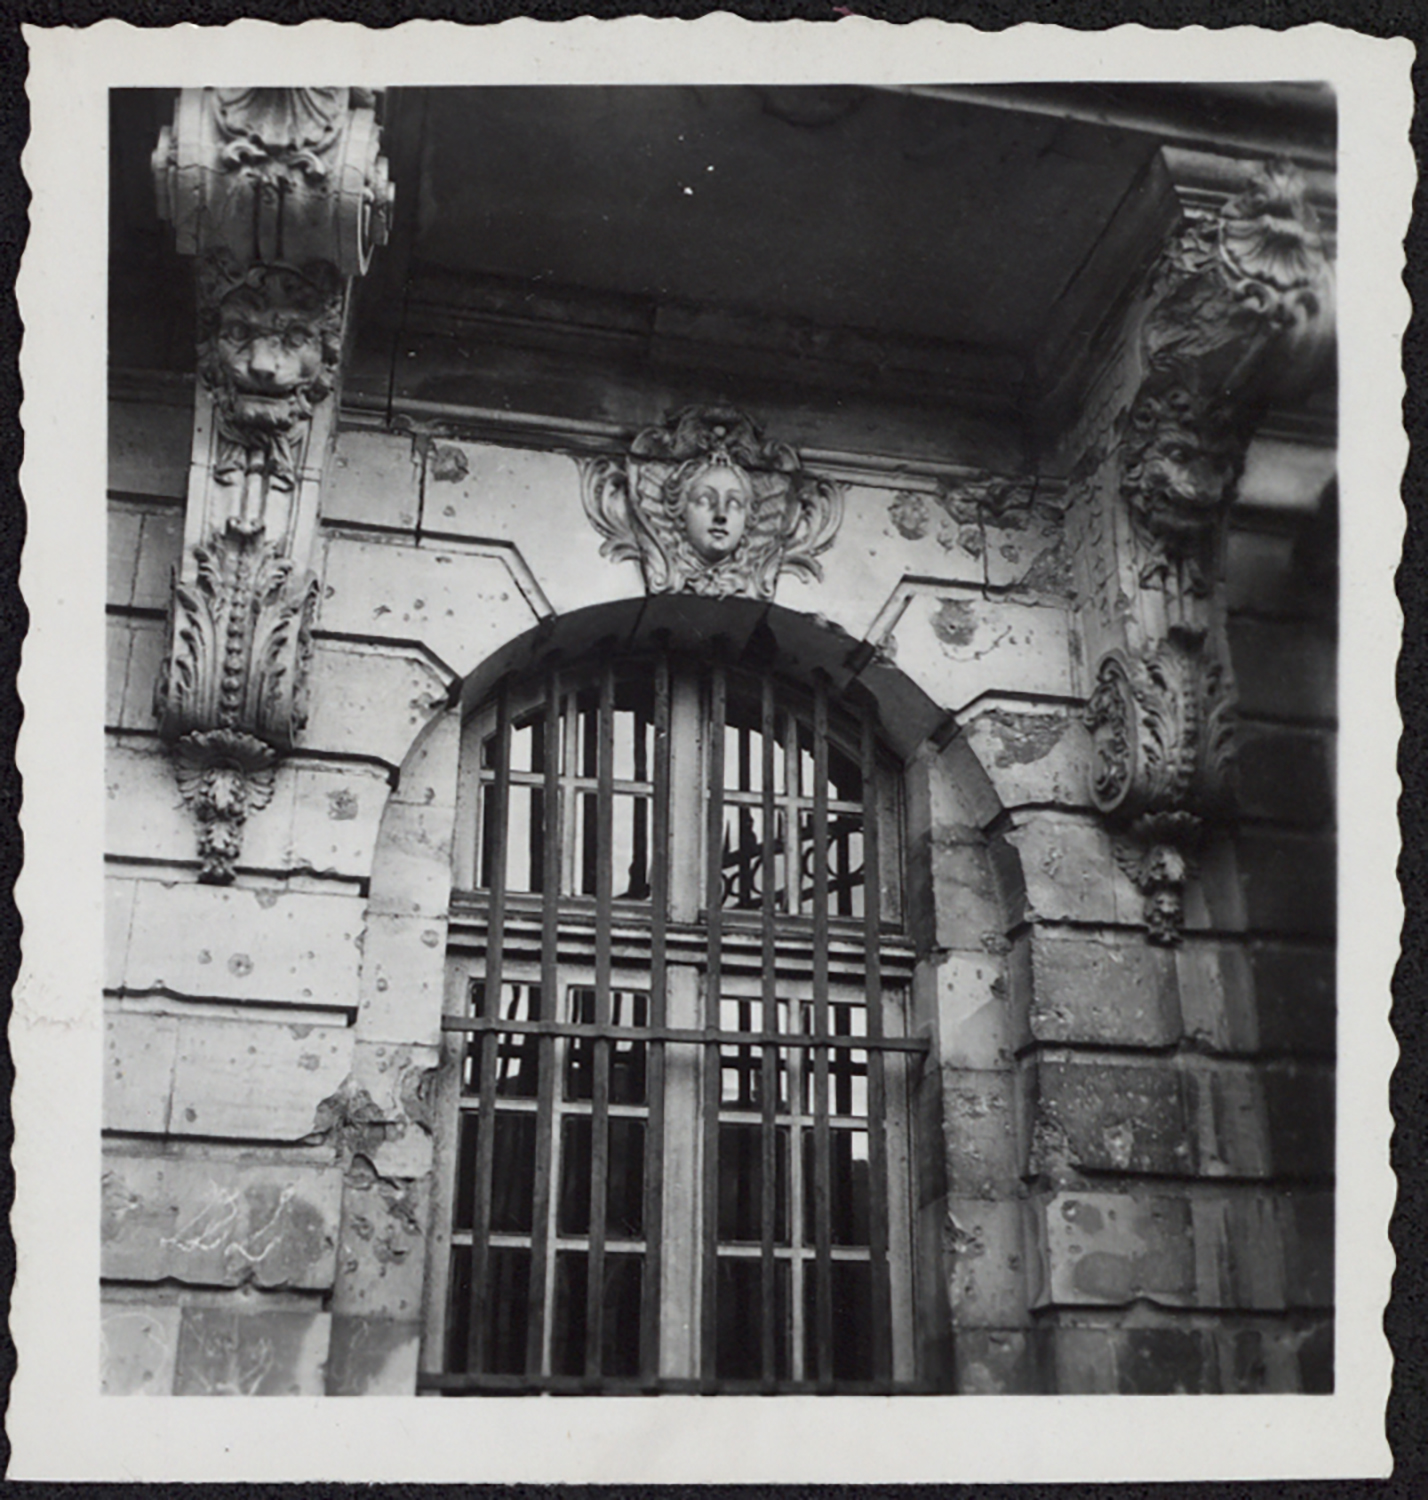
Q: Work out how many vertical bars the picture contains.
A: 8